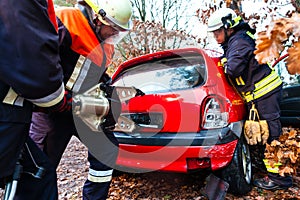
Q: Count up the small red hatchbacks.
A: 1